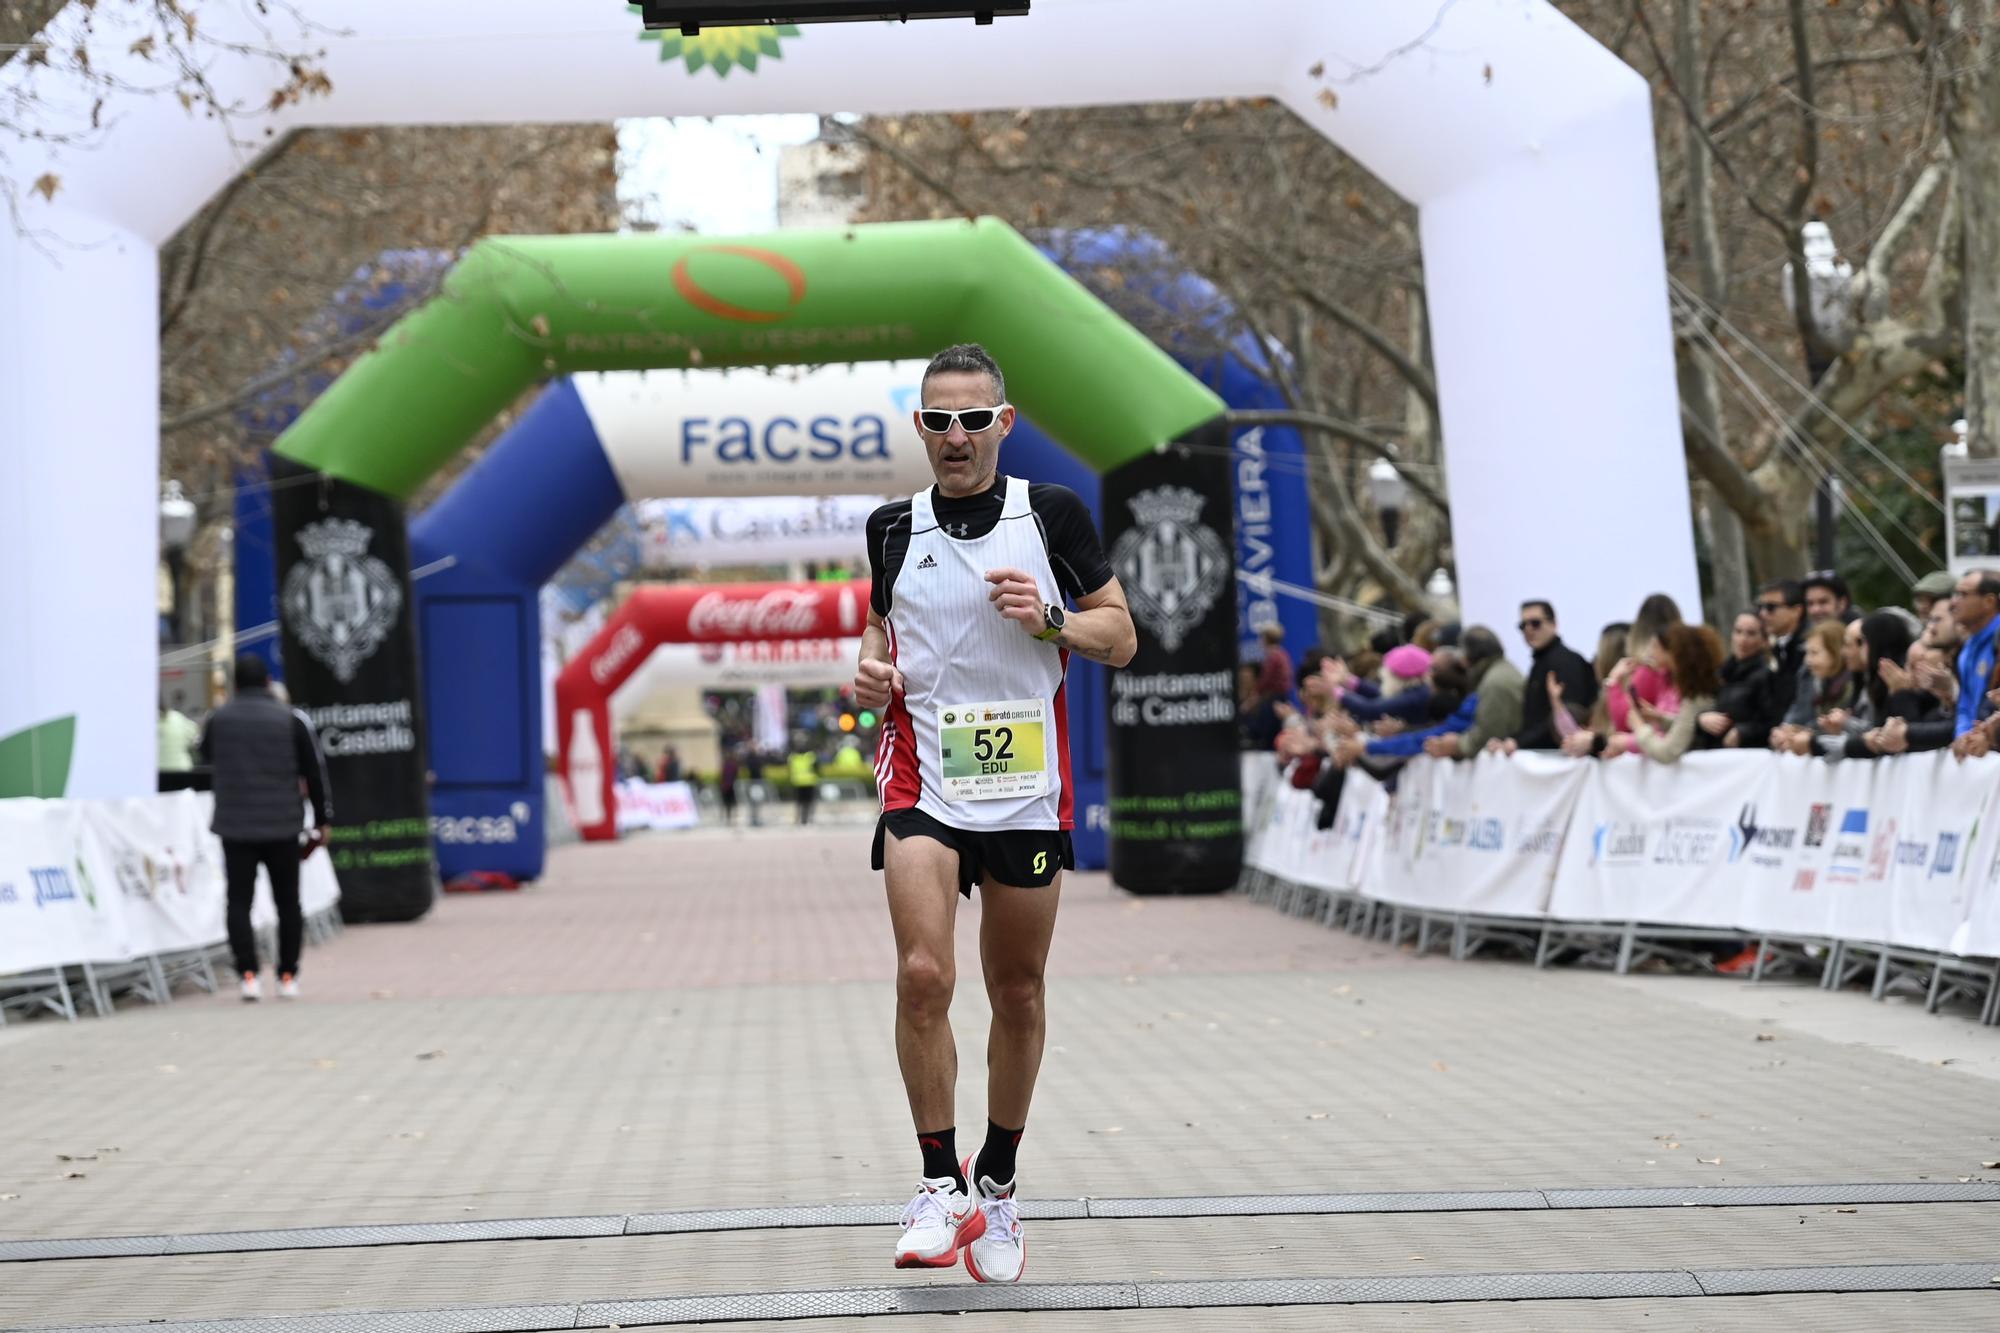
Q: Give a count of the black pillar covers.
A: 2